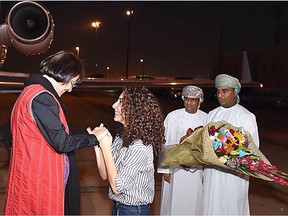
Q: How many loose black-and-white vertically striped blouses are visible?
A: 1